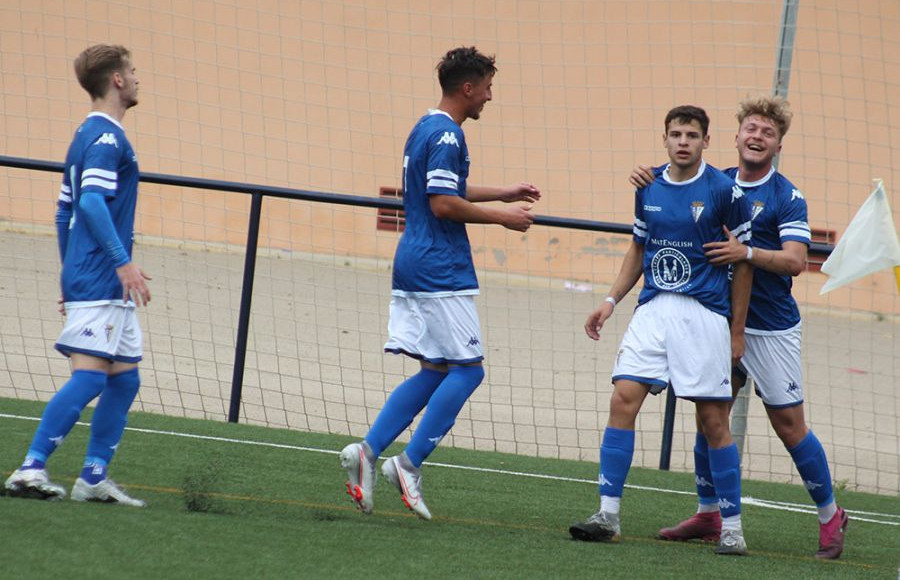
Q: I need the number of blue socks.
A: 8